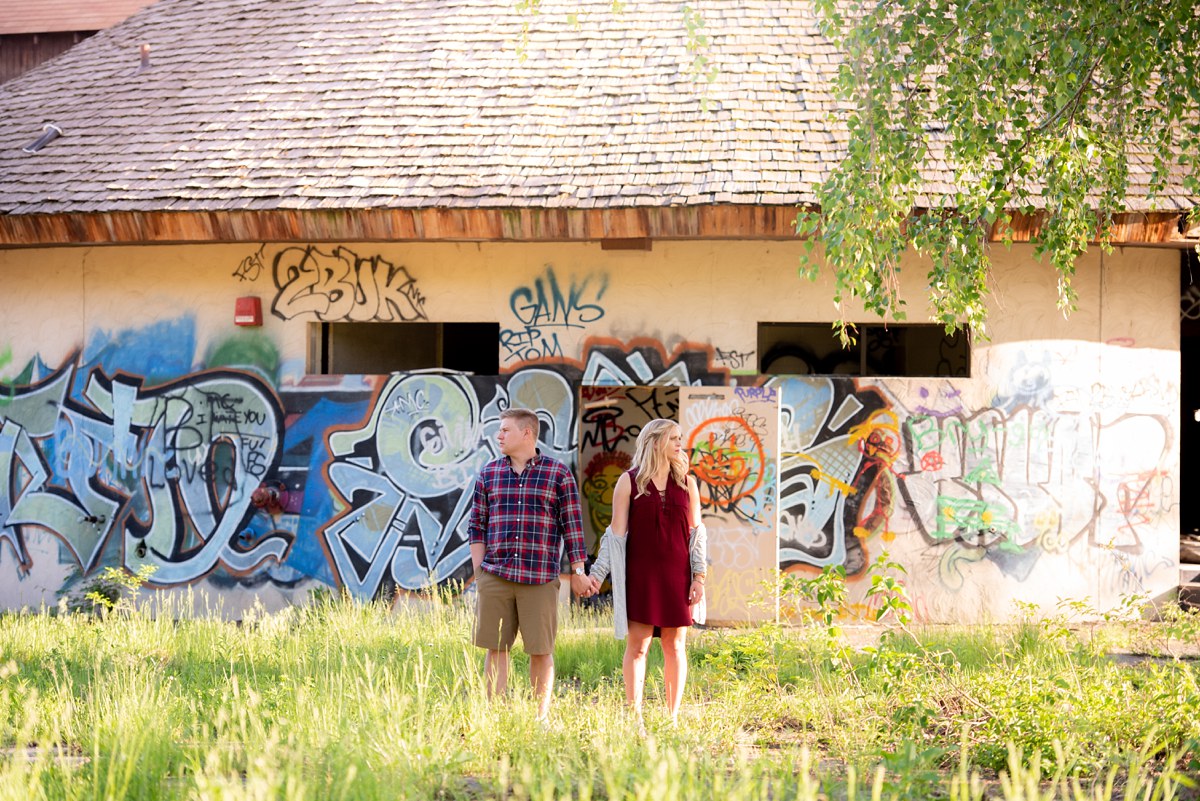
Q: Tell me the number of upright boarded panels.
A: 2